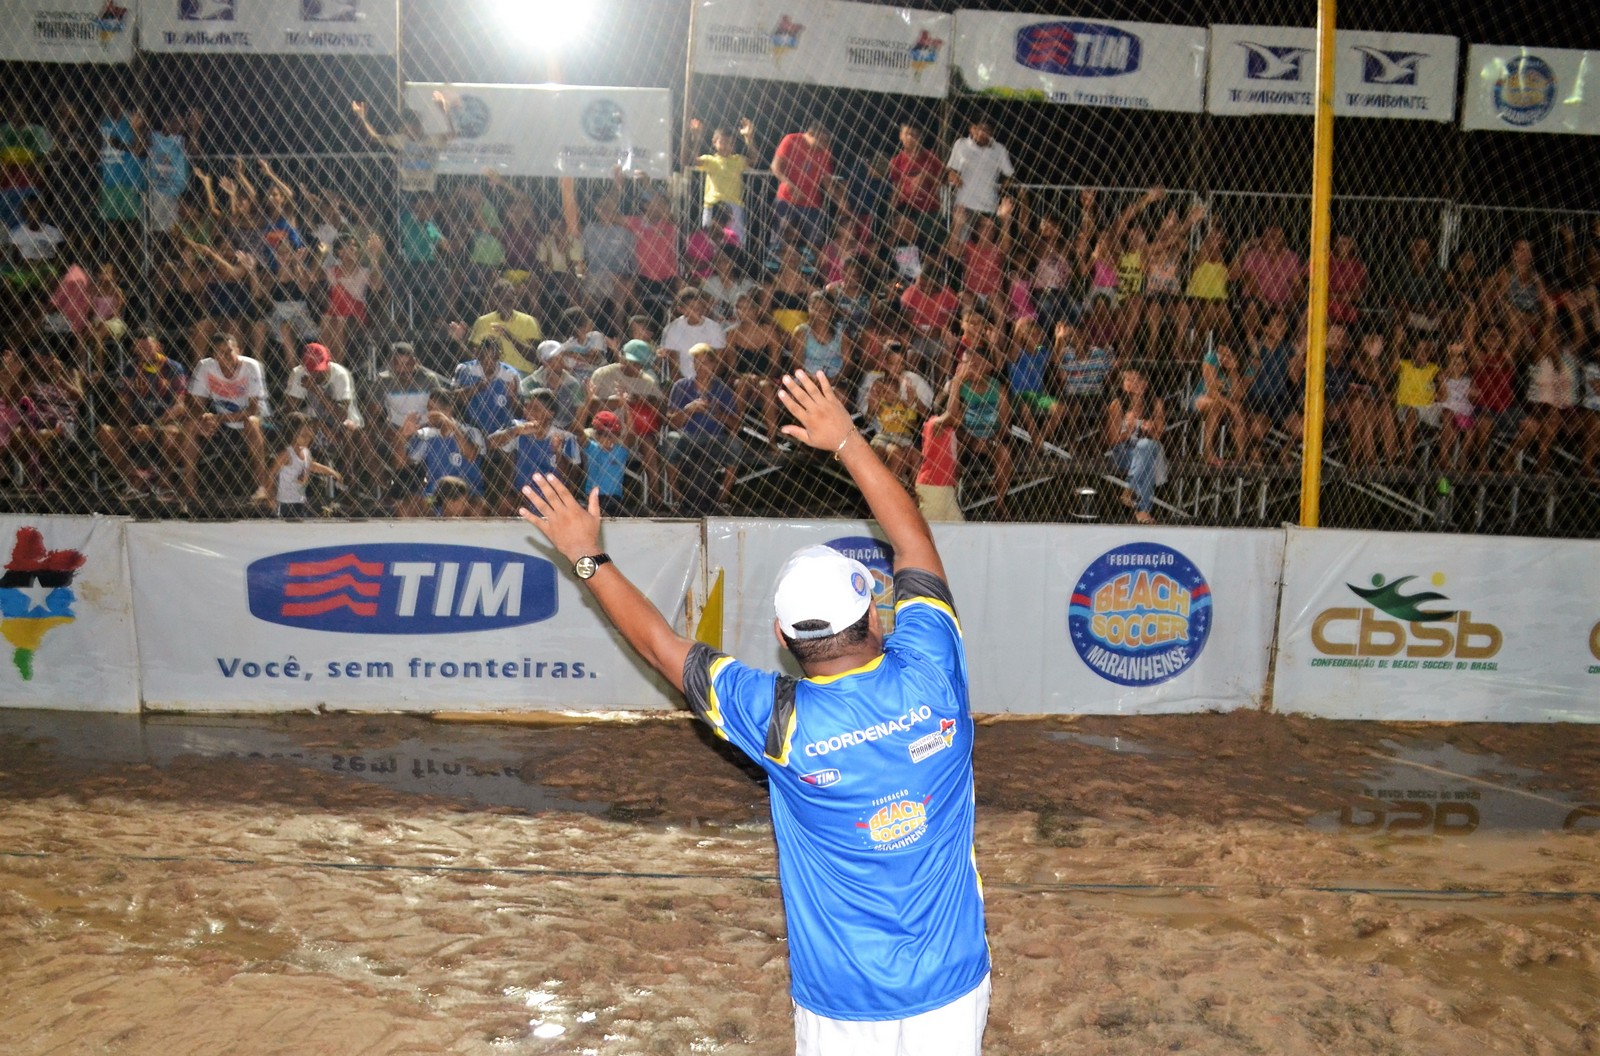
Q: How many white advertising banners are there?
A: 11